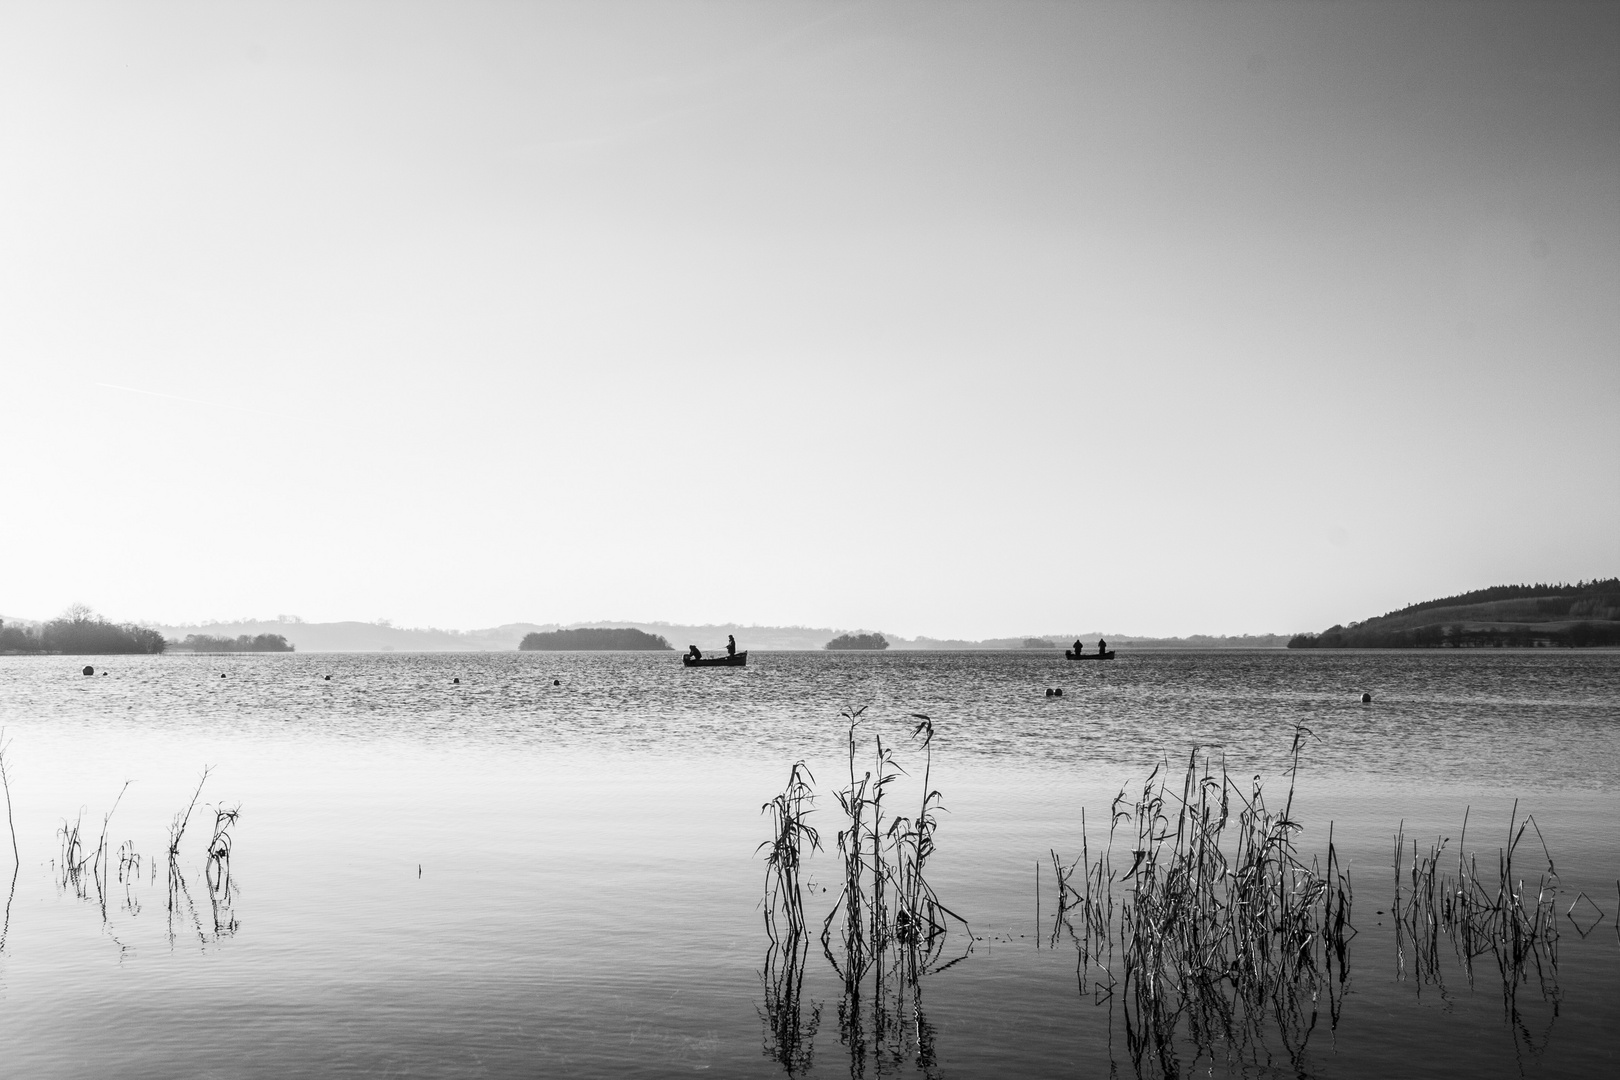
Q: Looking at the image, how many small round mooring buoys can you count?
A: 9